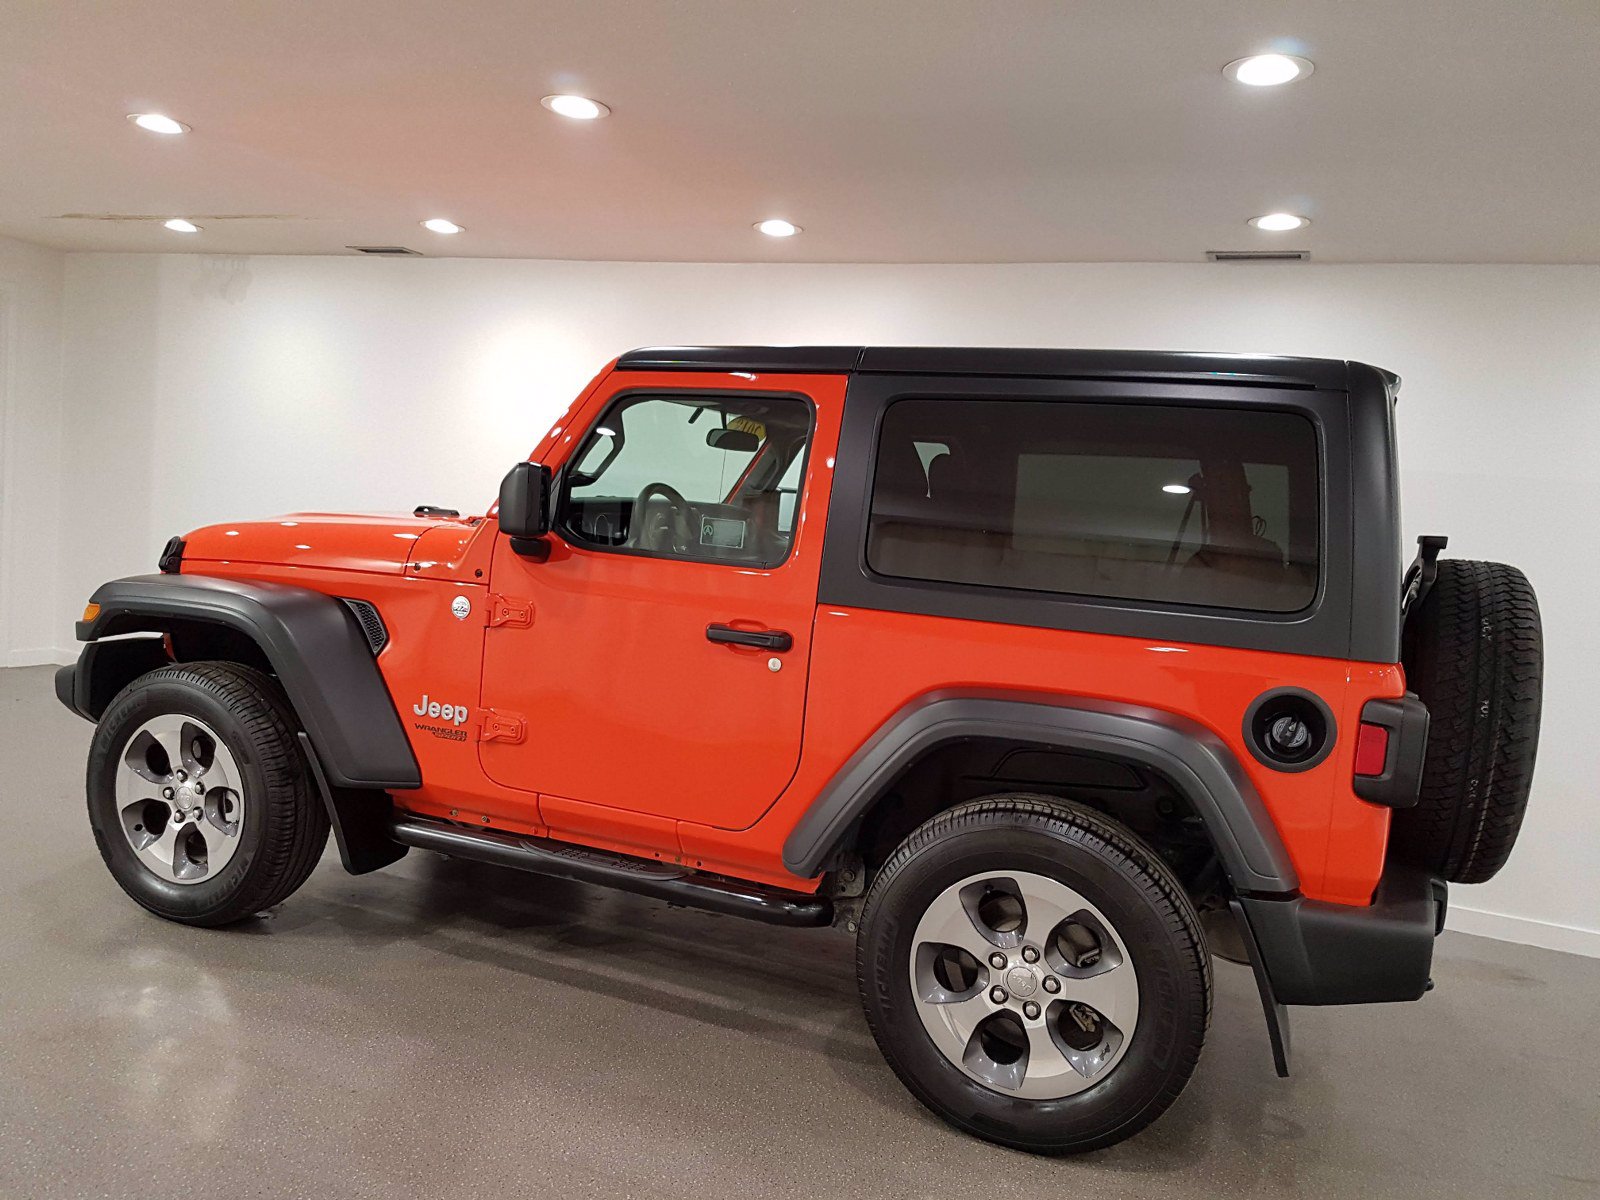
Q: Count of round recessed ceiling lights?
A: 7